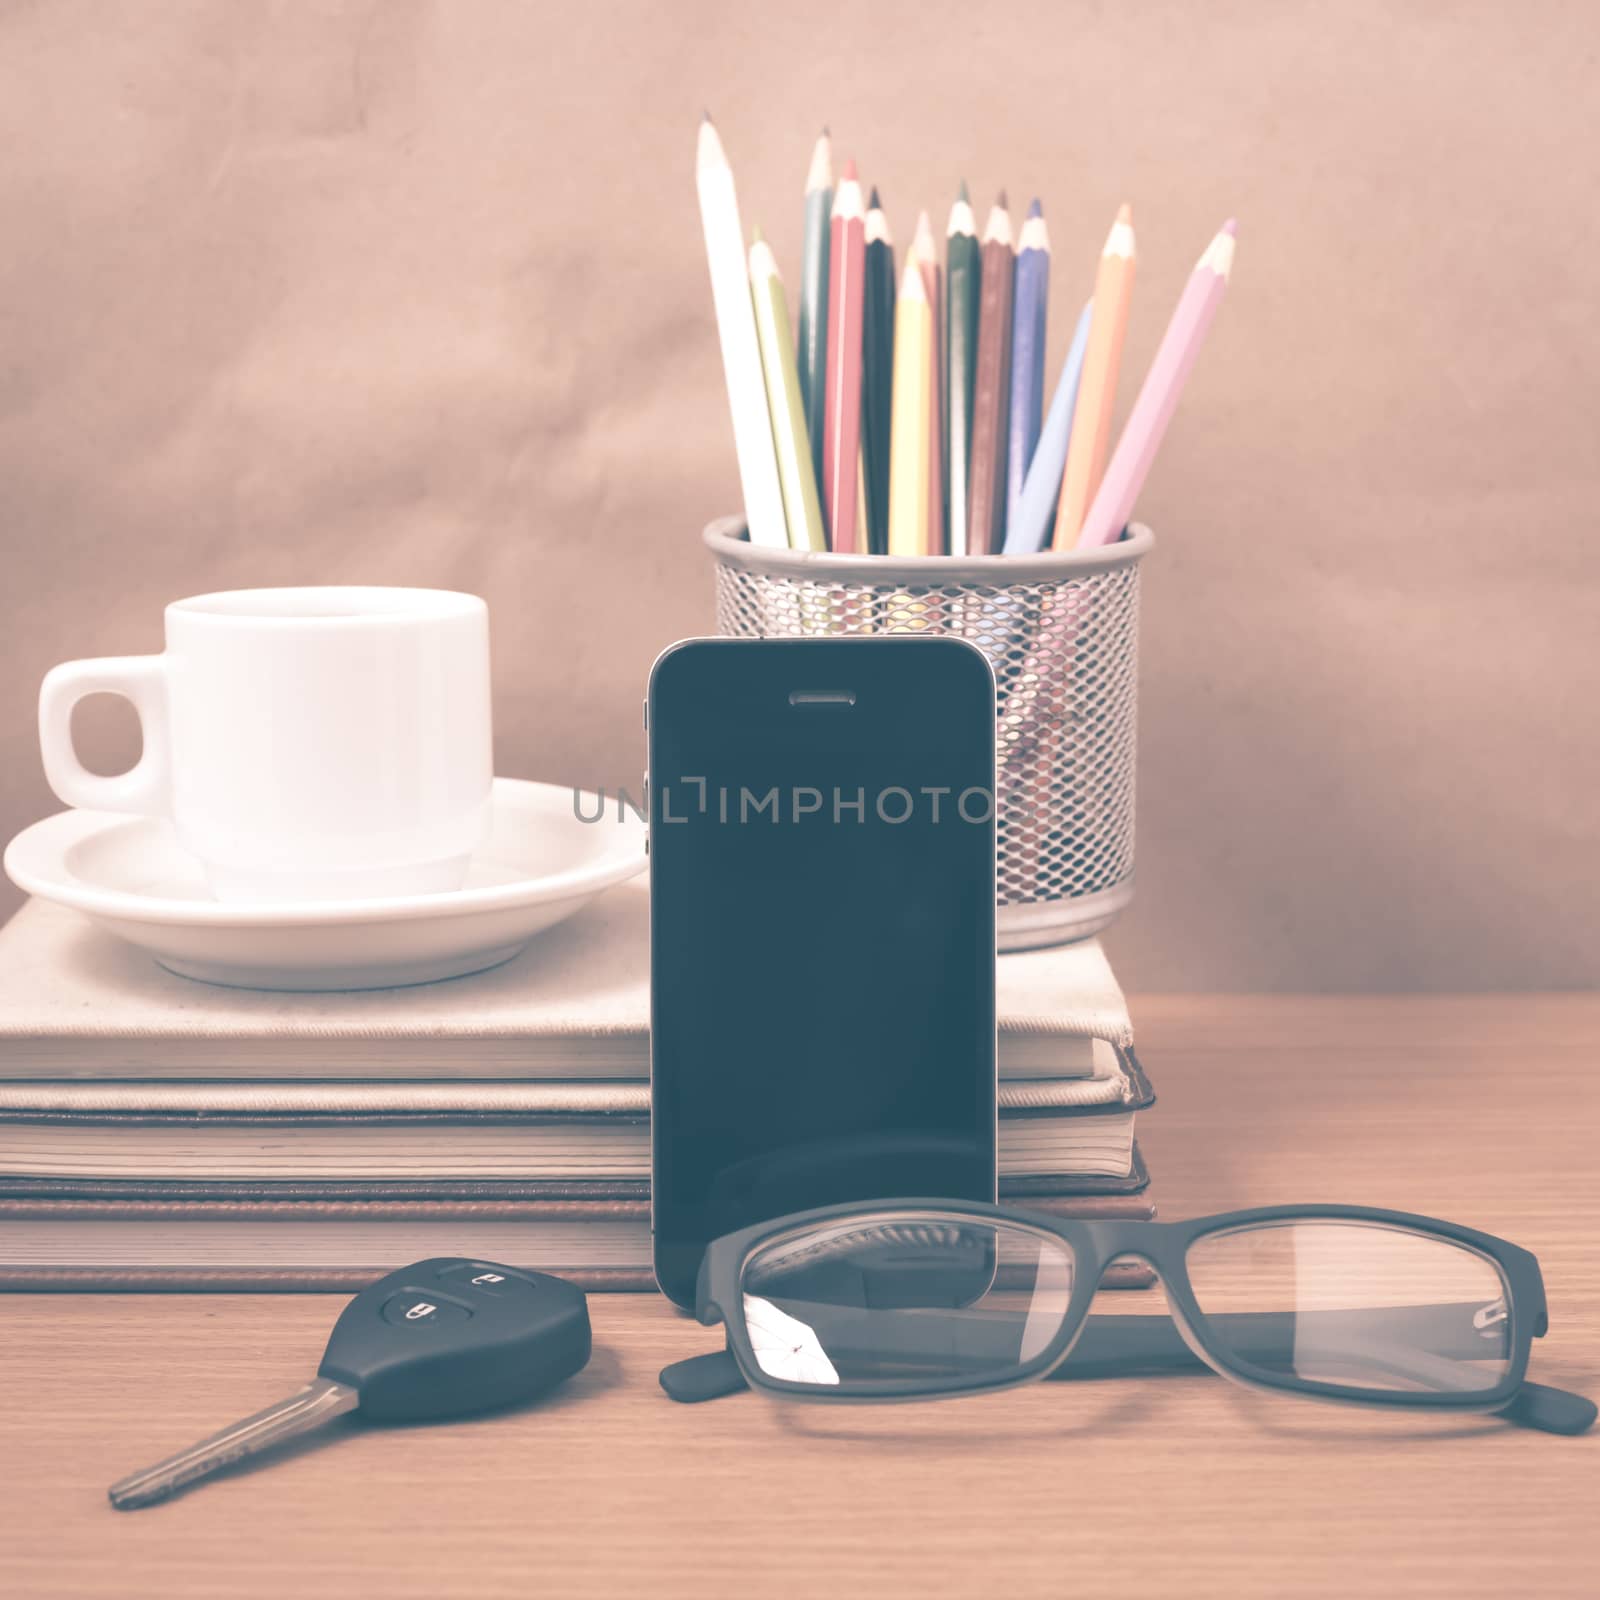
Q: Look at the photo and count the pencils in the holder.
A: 13